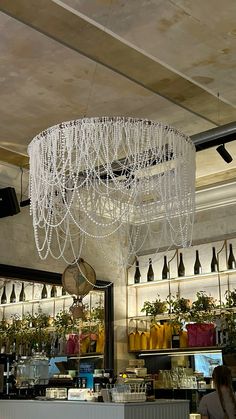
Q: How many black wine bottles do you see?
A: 13